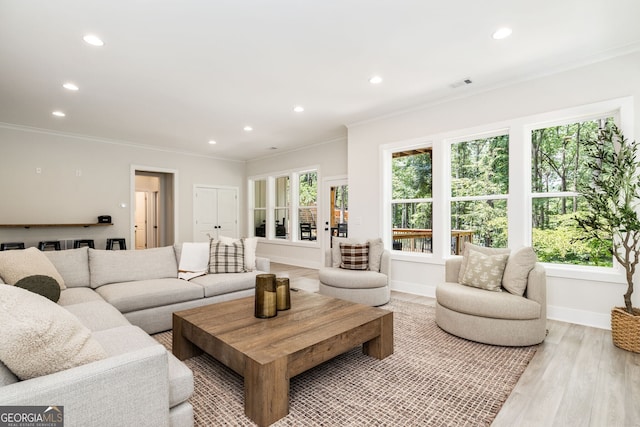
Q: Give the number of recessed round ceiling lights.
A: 8